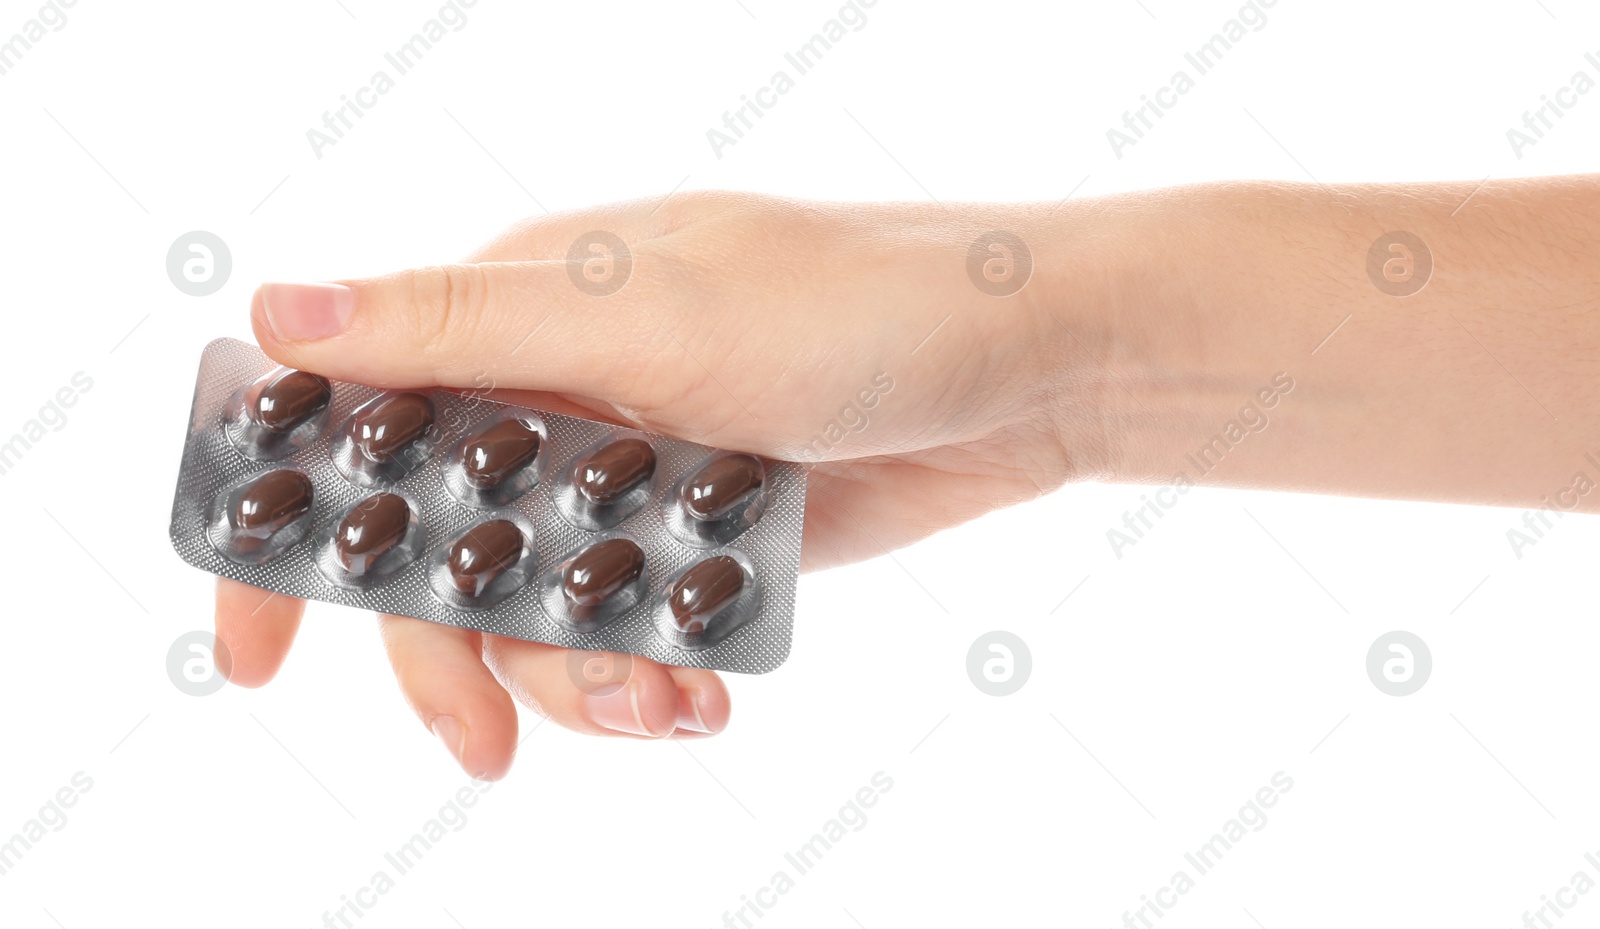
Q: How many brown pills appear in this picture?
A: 10